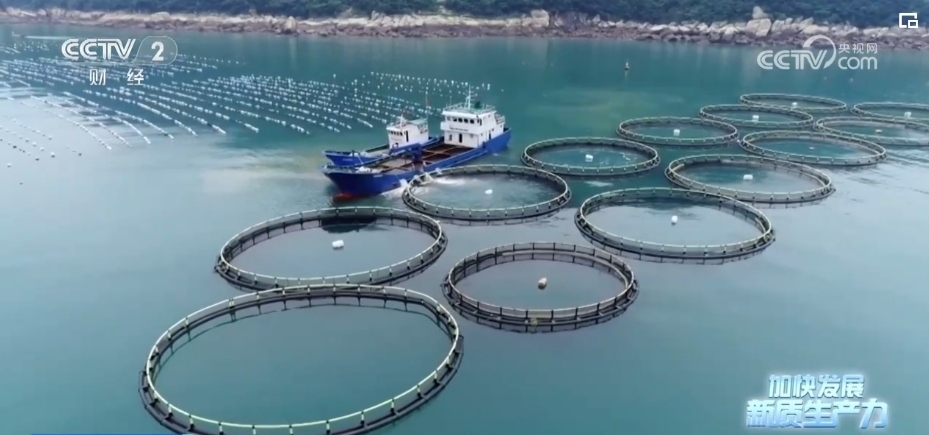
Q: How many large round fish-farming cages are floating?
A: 13